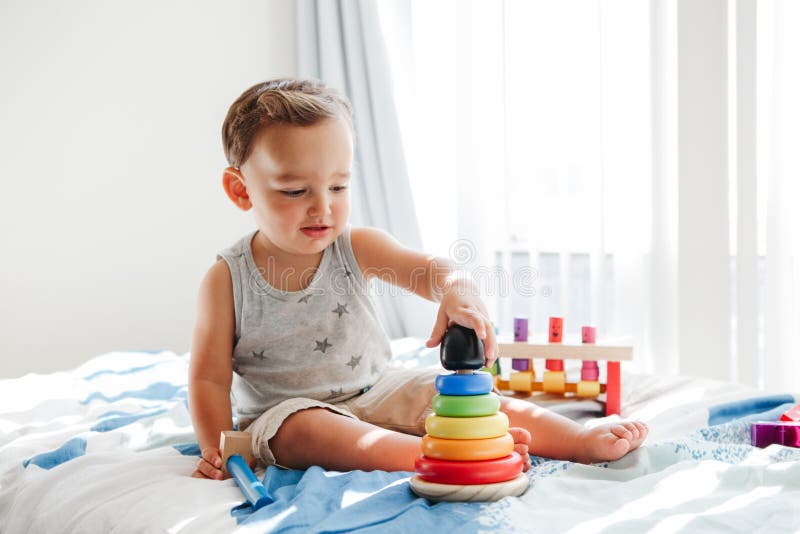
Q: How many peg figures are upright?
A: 3